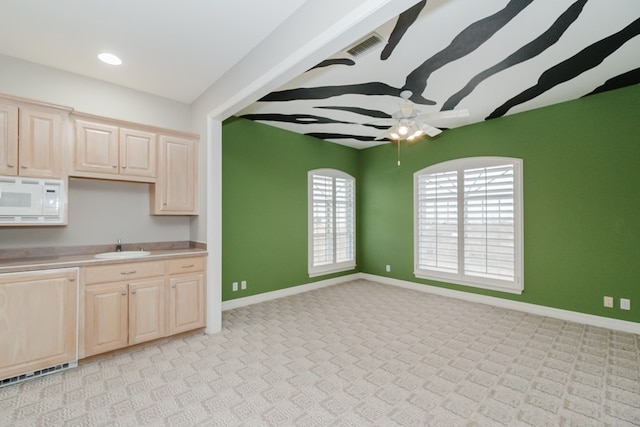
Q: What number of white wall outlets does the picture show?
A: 5